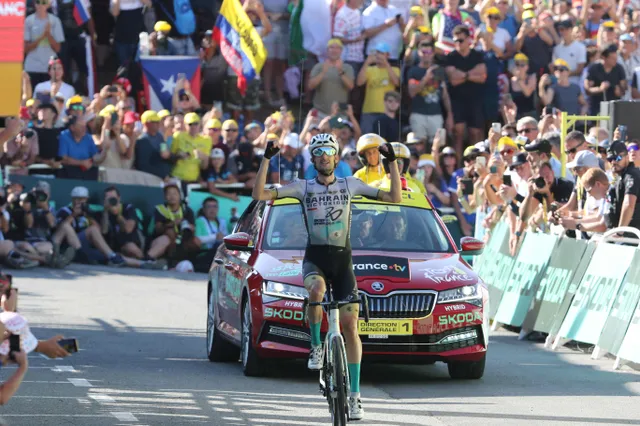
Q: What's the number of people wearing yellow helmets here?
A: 2